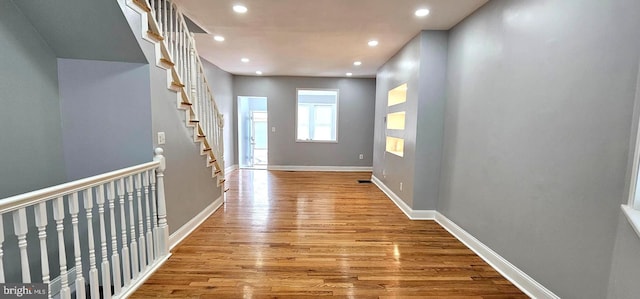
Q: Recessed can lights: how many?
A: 8